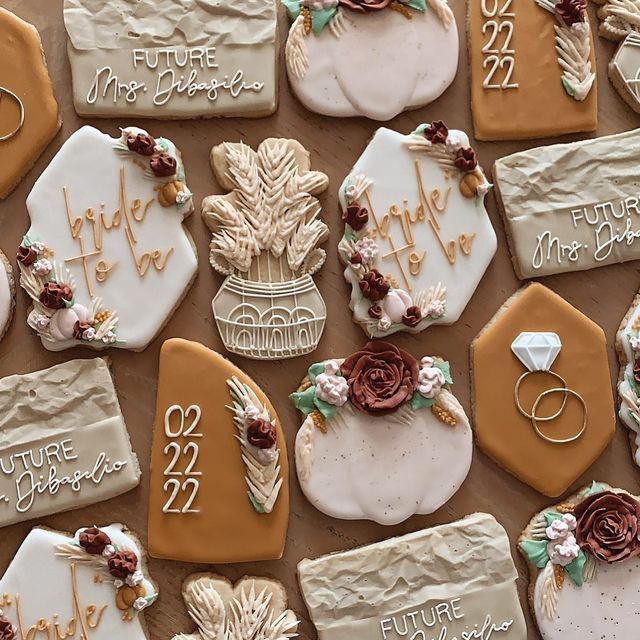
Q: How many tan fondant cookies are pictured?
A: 4